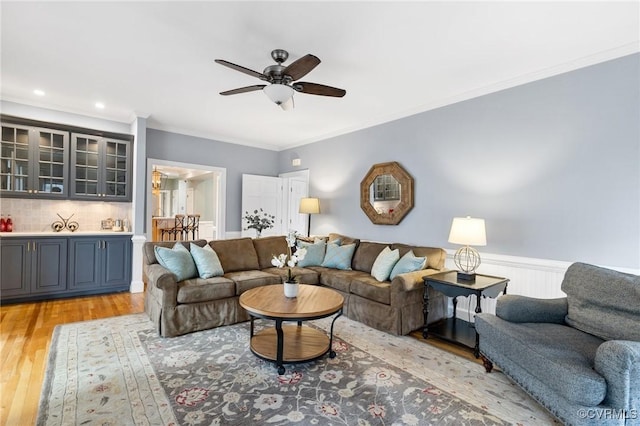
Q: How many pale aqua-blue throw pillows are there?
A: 6